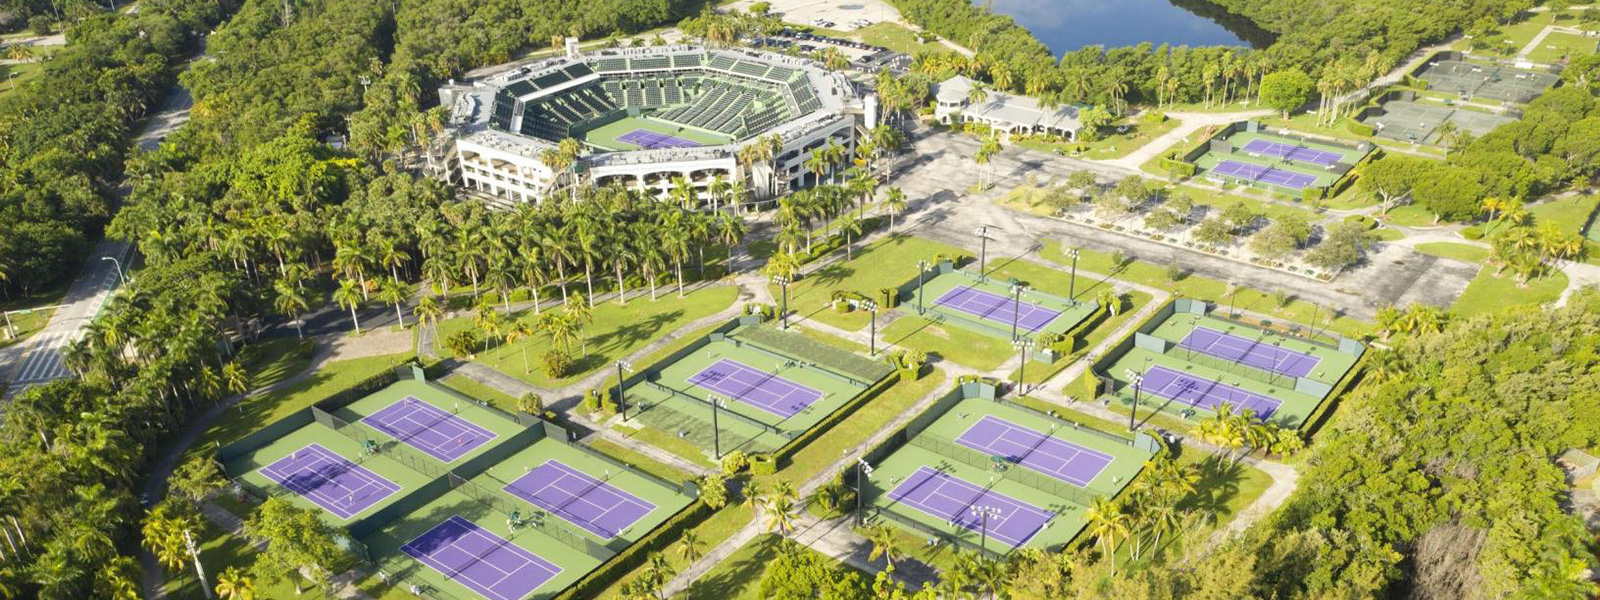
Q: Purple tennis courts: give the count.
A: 13